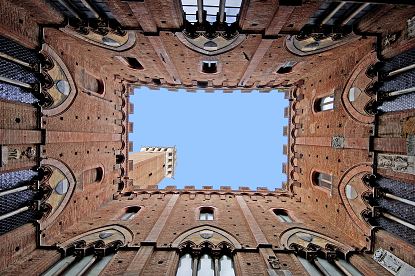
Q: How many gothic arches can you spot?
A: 10